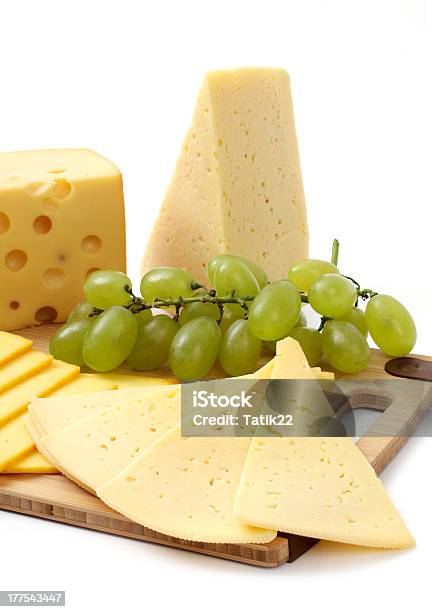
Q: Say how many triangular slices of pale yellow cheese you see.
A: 4